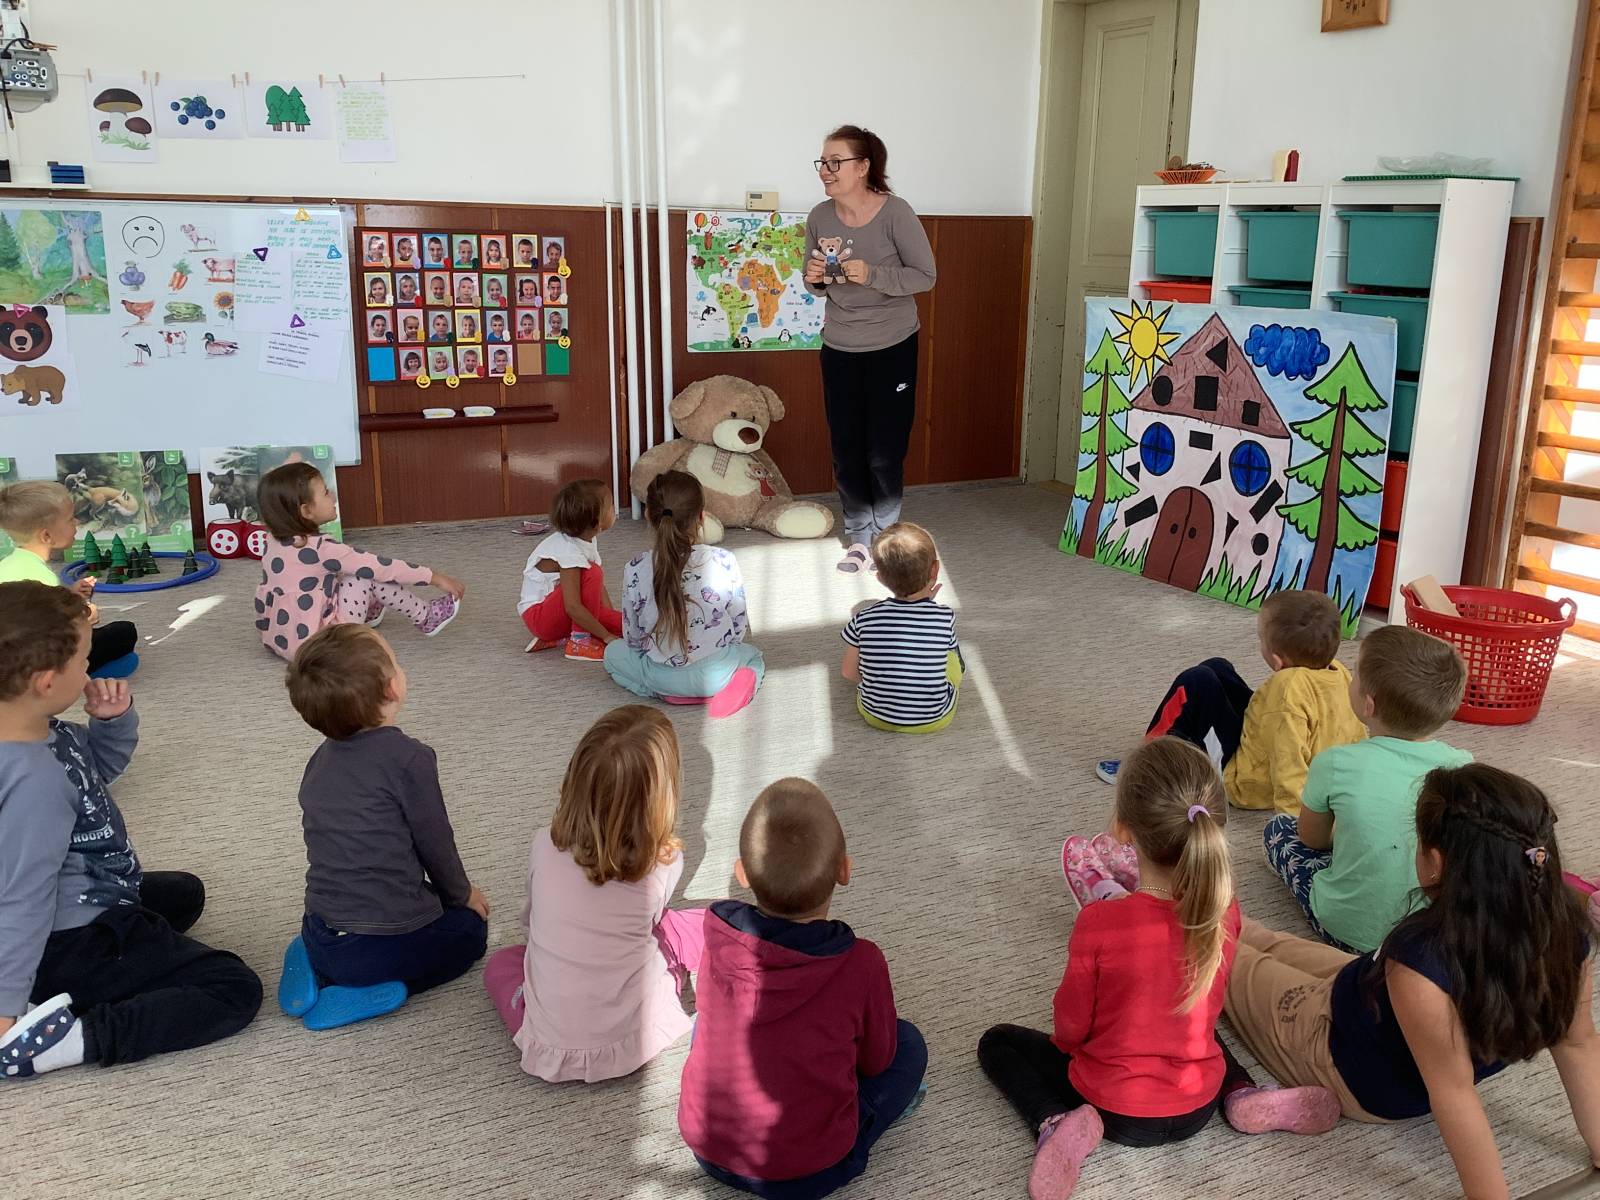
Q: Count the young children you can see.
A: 13